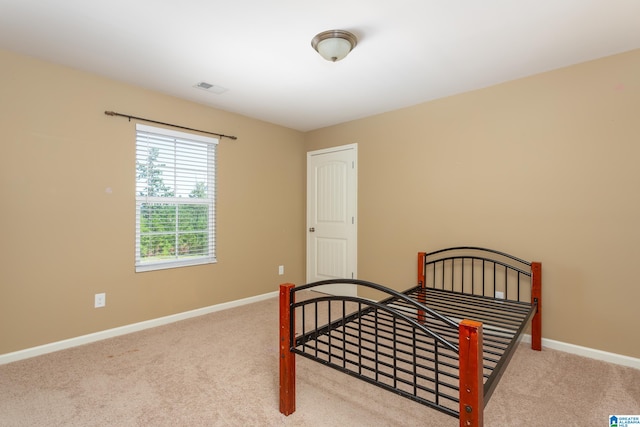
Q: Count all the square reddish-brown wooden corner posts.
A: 4